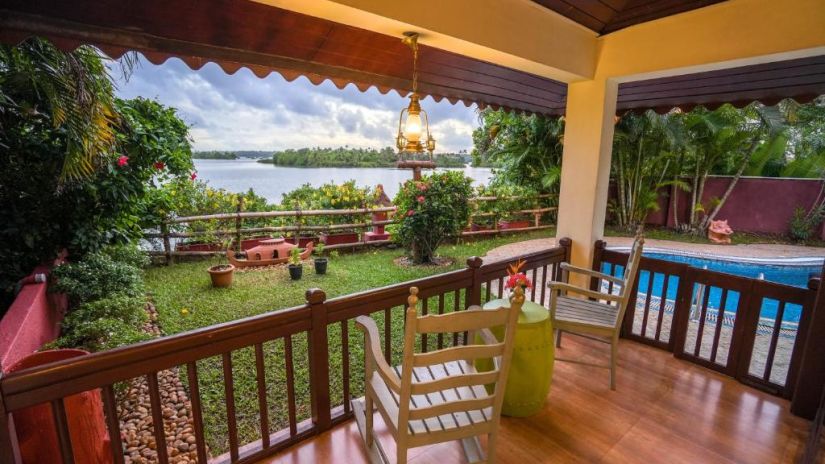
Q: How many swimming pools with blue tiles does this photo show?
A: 1